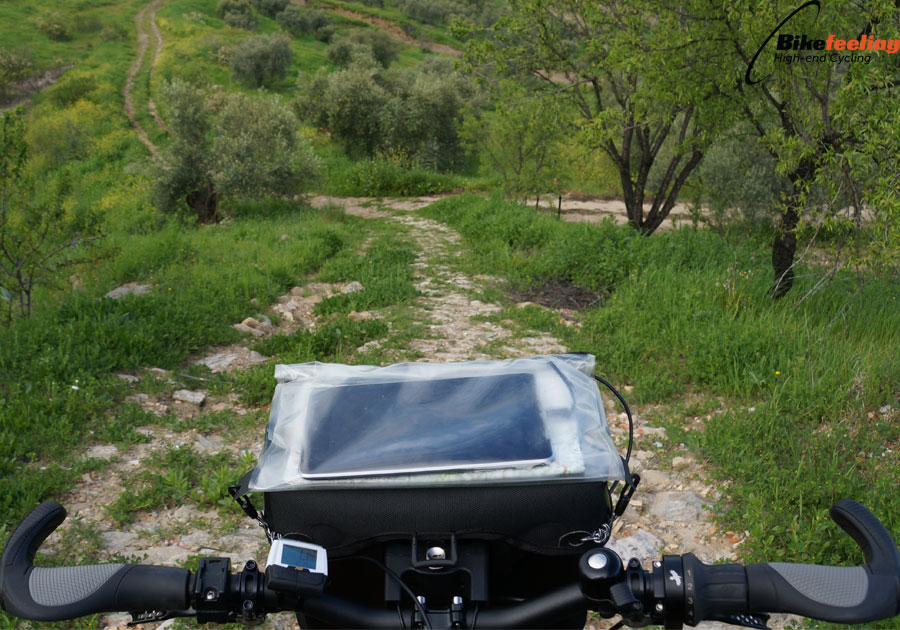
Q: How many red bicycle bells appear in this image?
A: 0